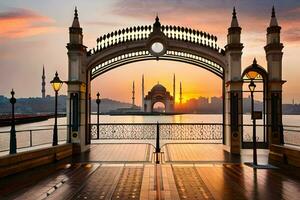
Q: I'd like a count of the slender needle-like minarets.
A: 5